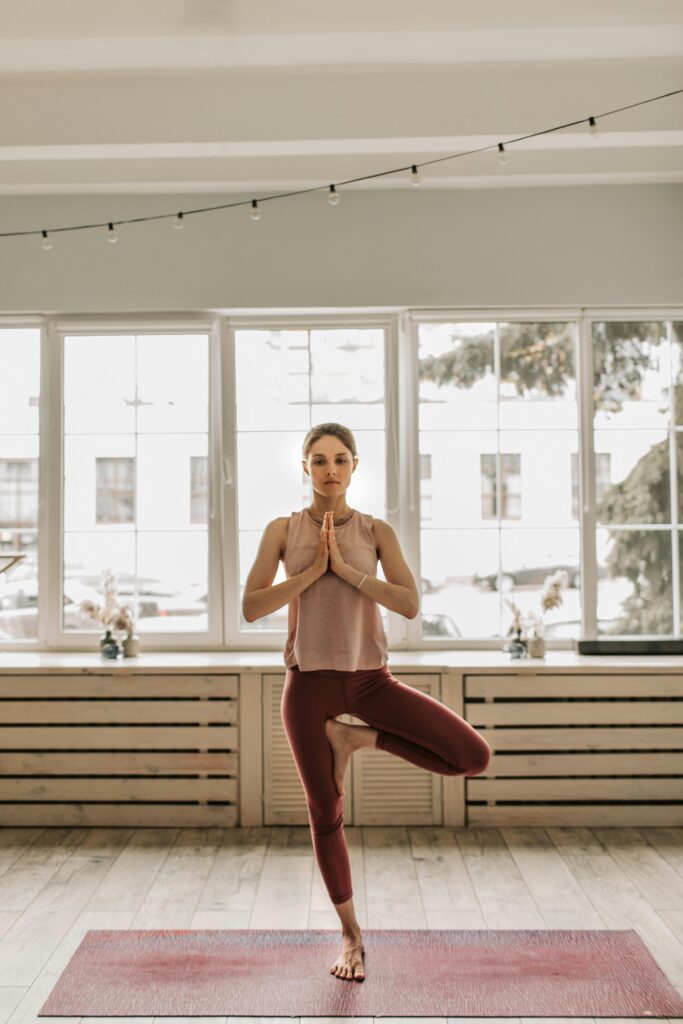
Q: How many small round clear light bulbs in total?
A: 8